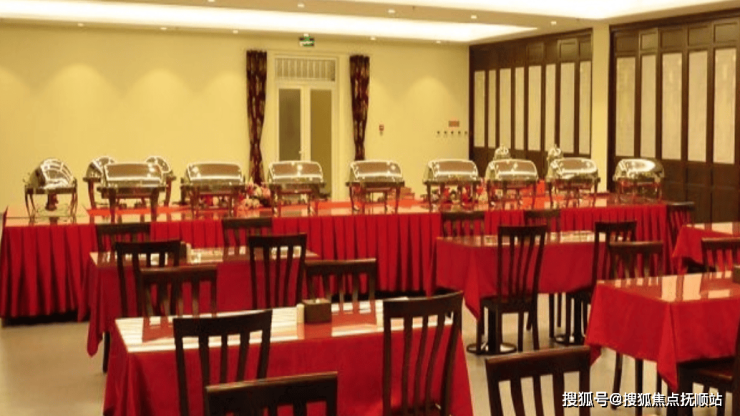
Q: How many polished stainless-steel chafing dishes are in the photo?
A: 11